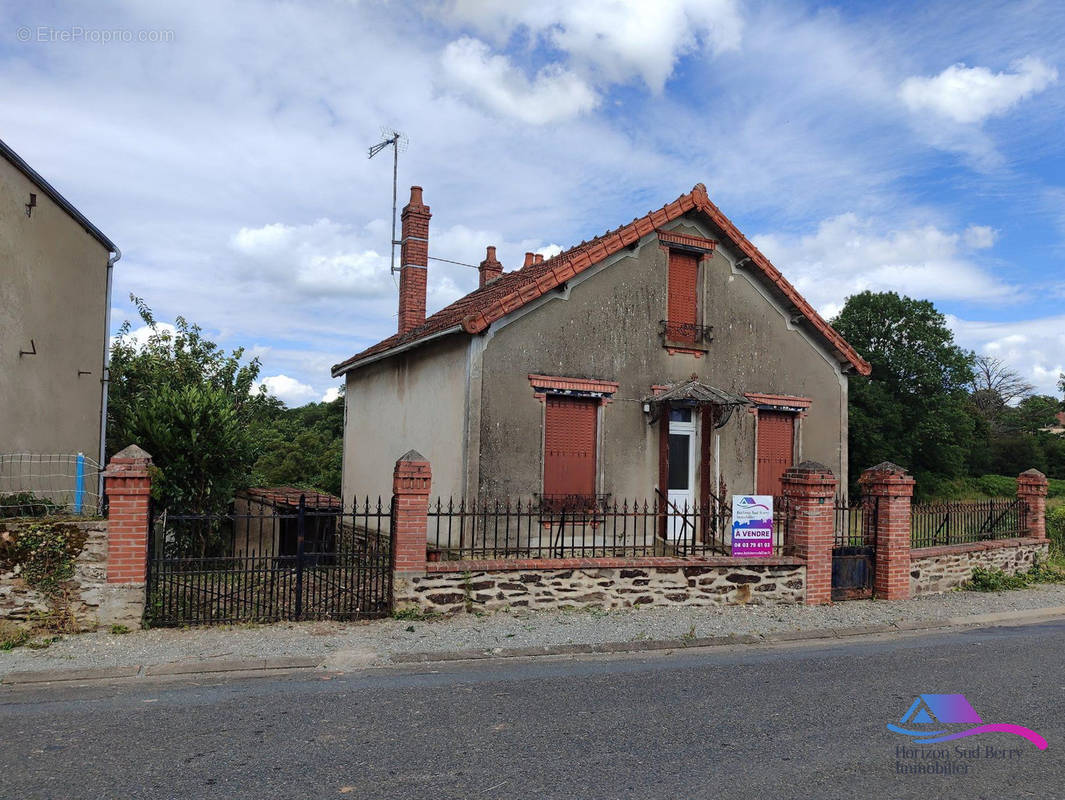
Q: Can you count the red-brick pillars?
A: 5